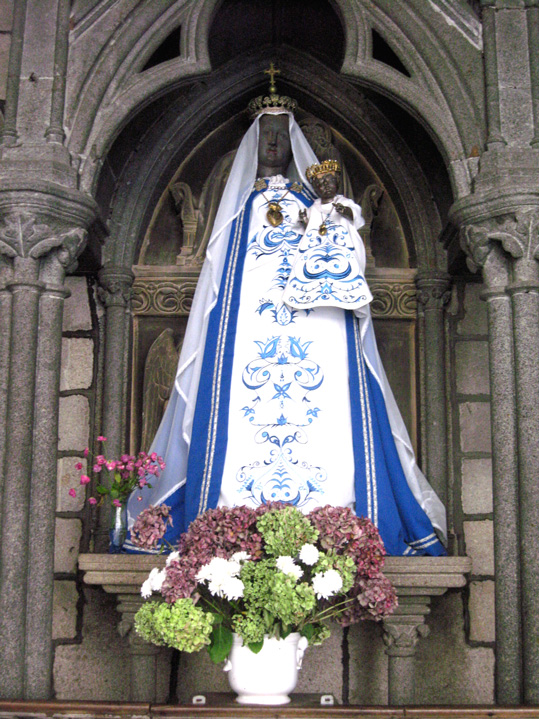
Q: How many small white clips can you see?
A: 2